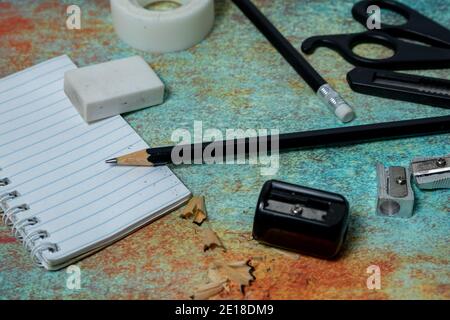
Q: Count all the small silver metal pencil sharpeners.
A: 2